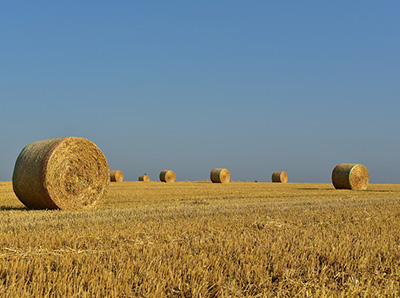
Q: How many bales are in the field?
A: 7